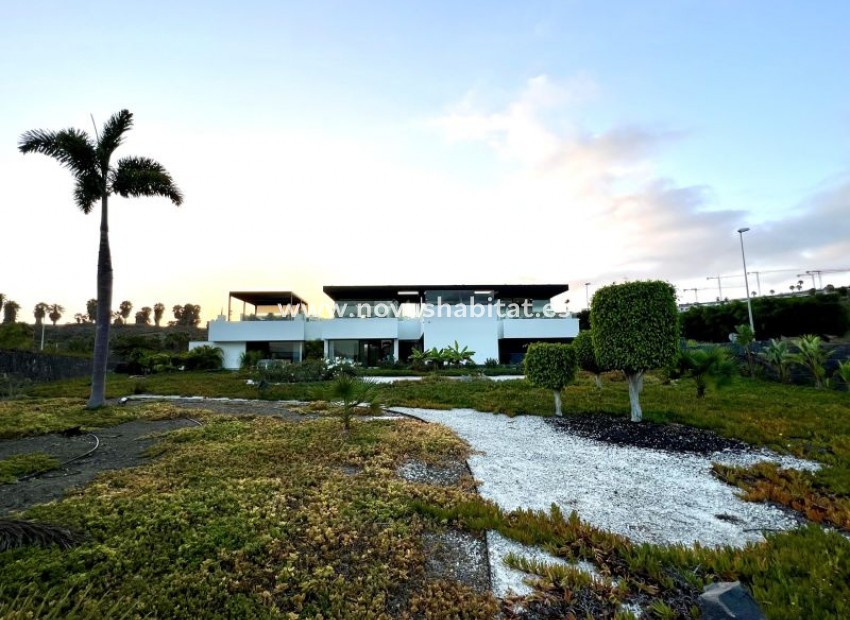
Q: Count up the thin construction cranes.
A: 5